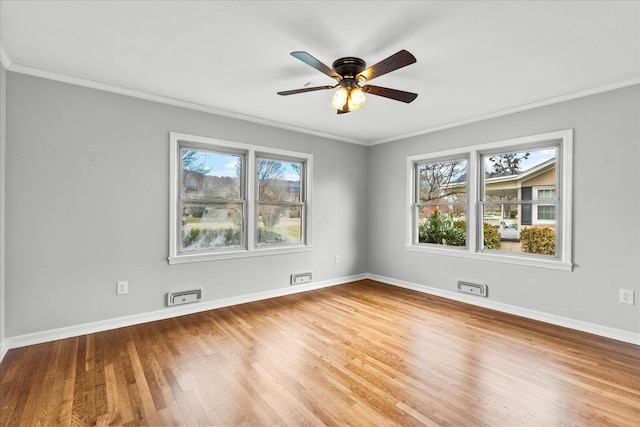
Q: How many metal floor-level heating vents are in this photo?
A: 3